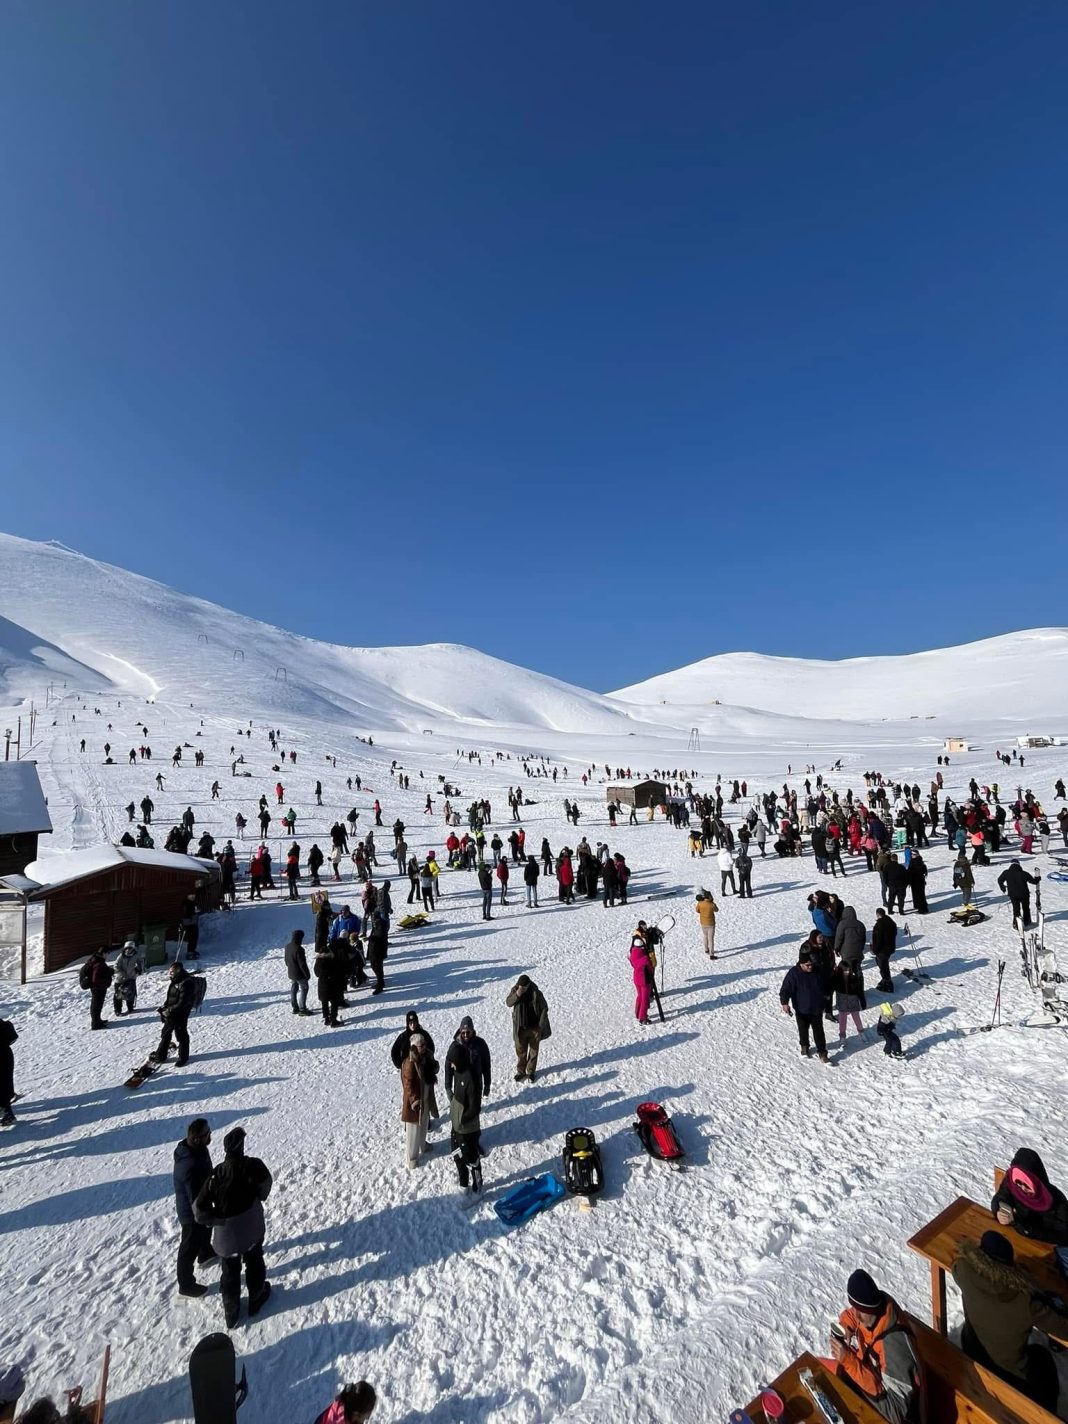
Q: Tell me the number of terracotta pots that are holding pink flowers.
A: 0